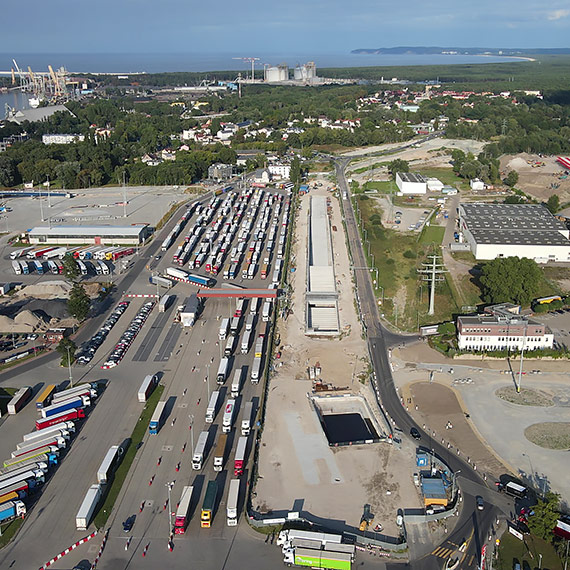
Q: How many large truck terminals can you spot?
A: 1